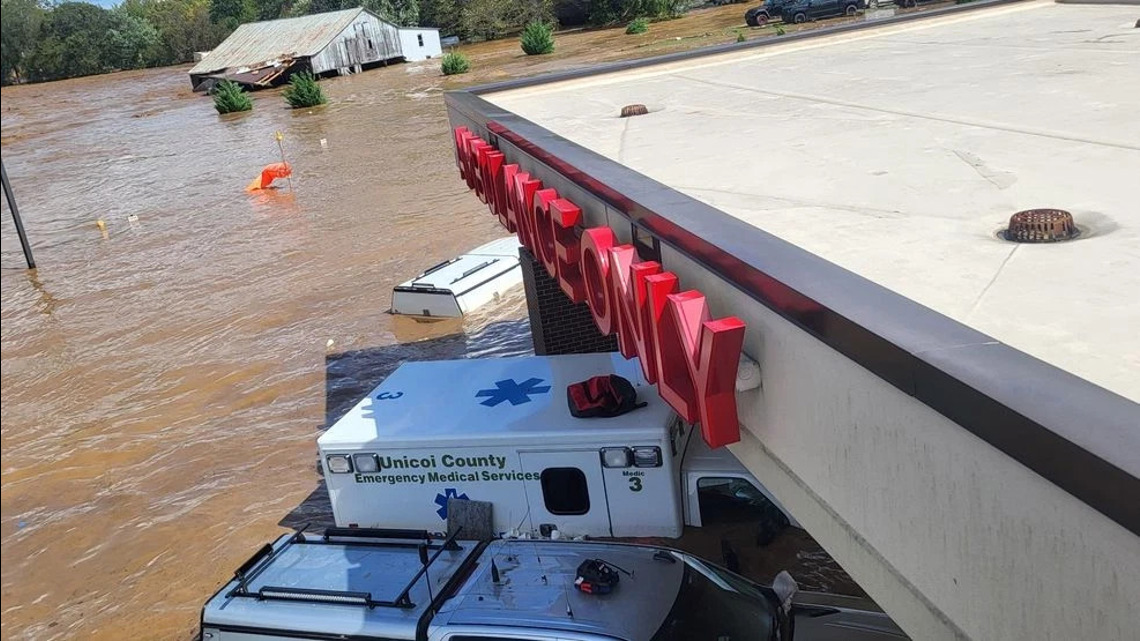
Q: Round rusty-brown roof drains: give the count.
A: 2